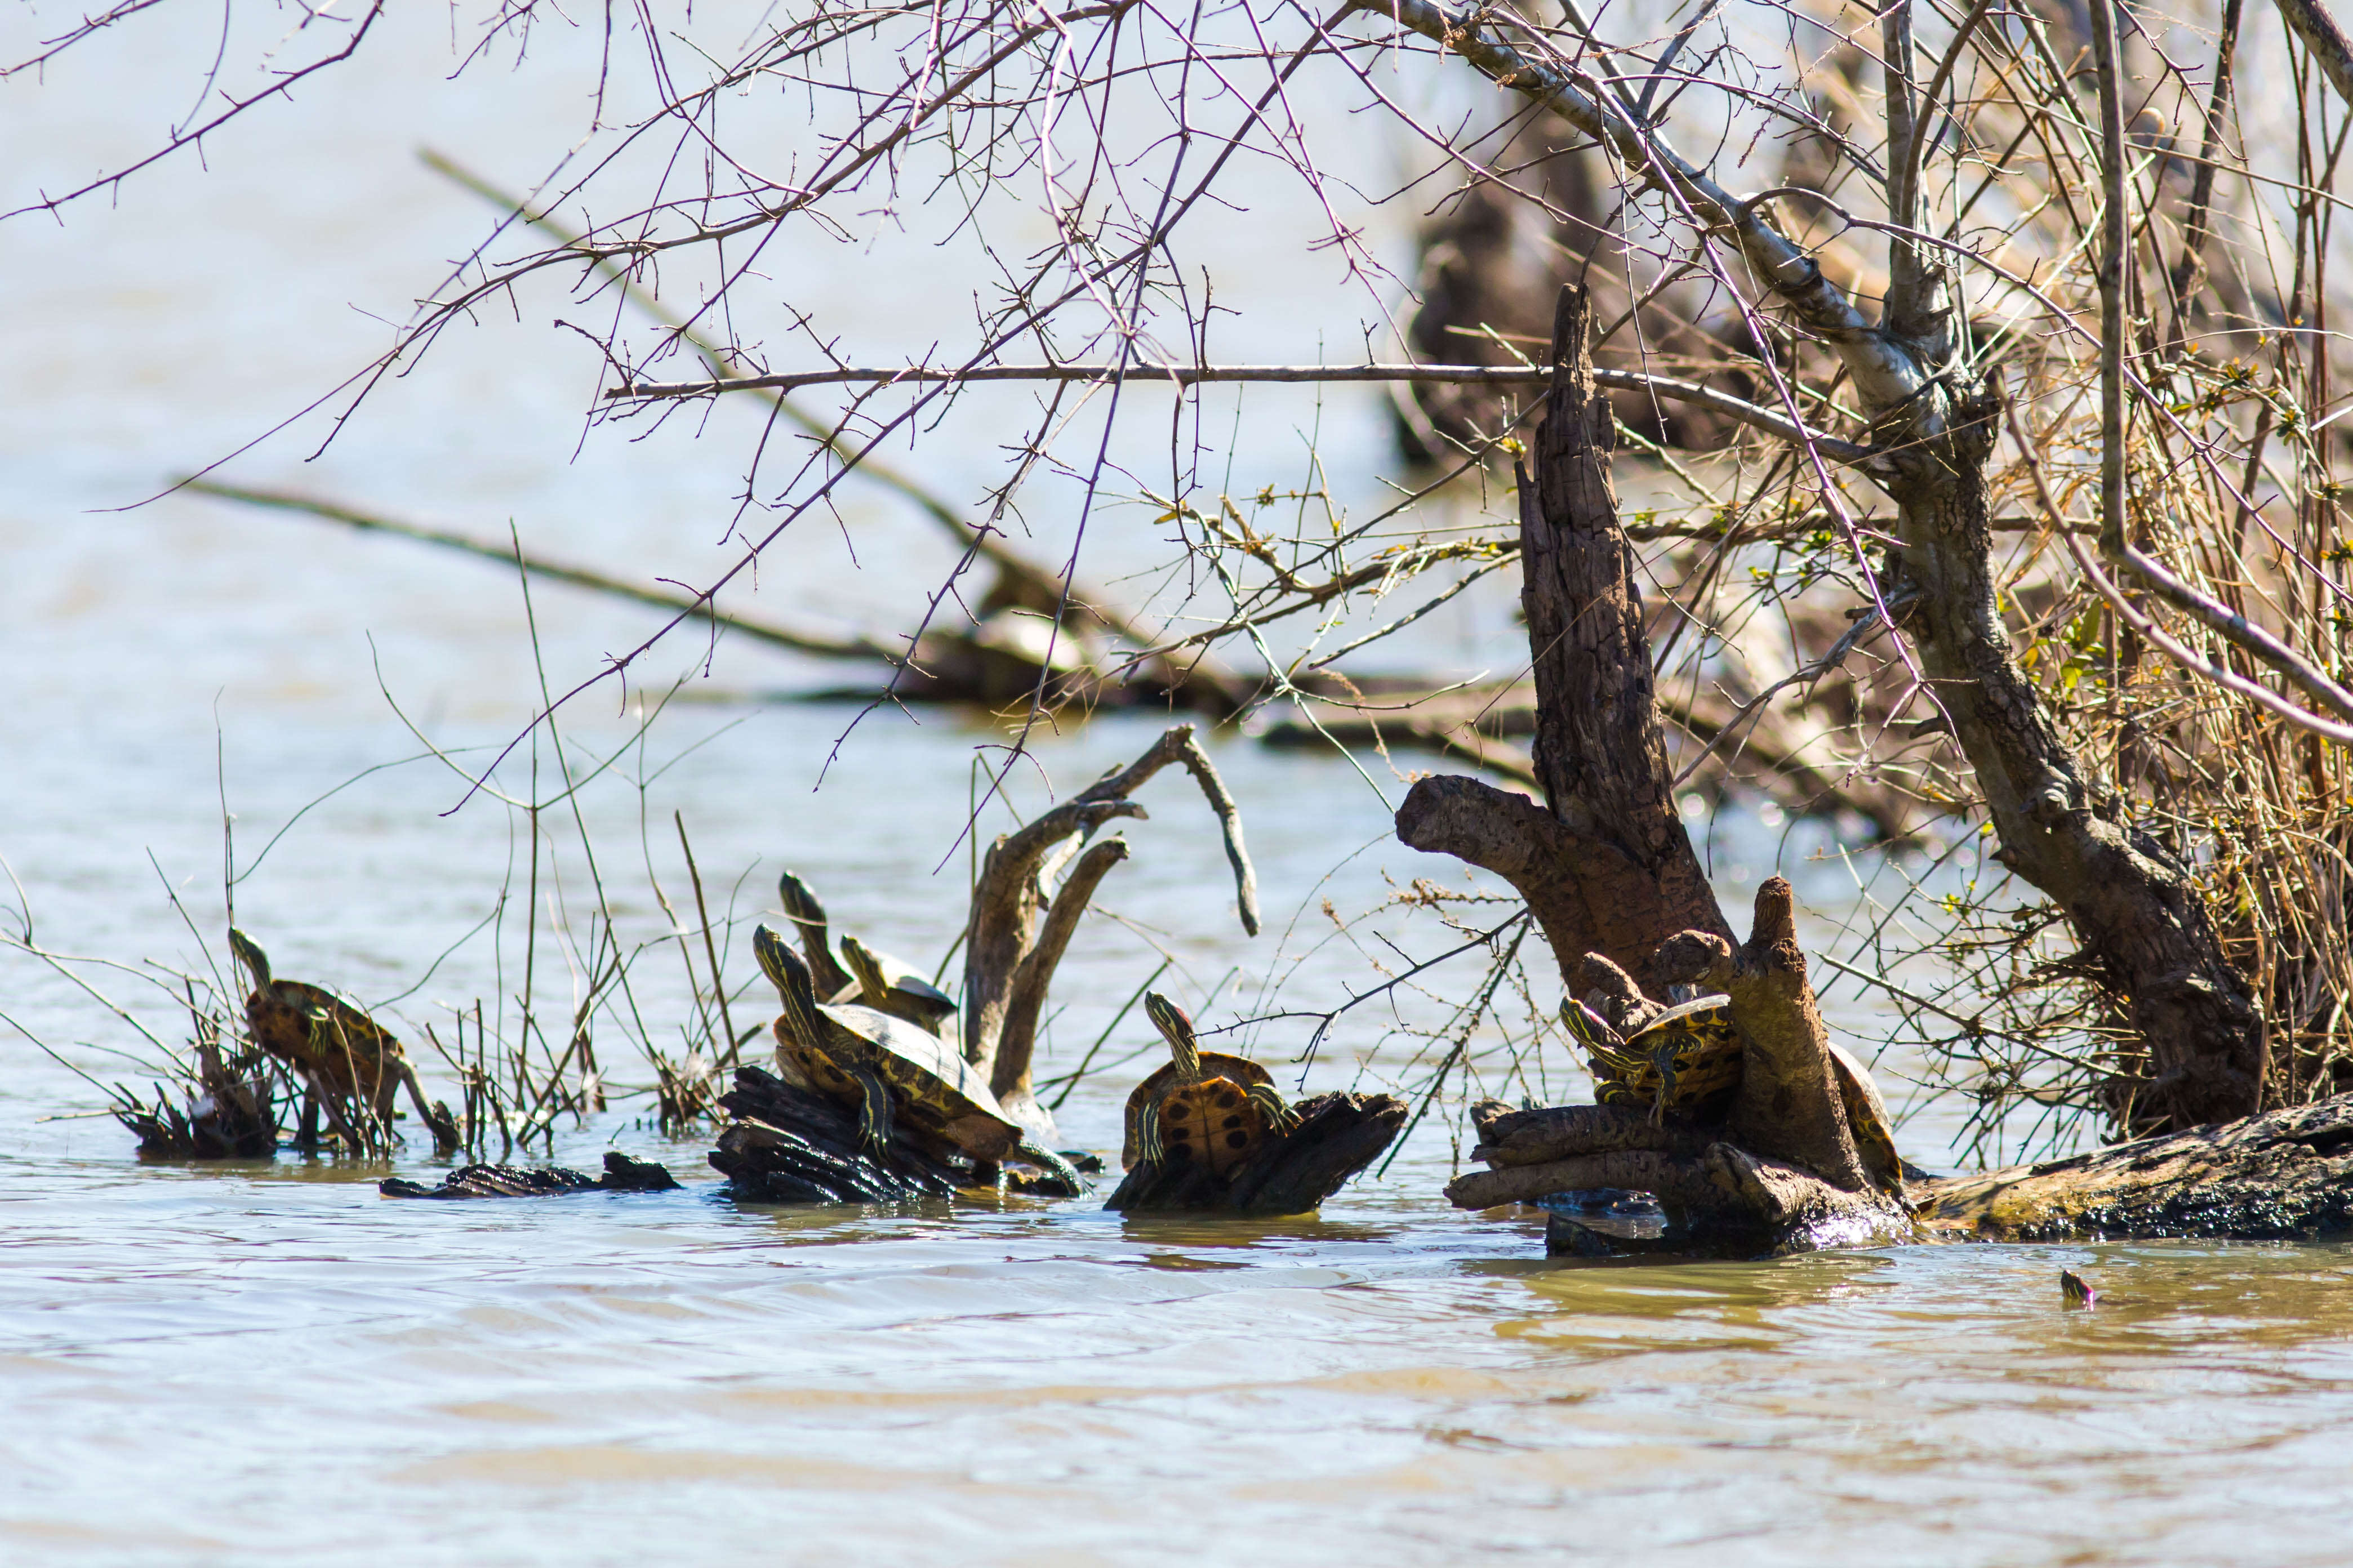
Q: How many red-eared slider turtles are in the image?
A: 8